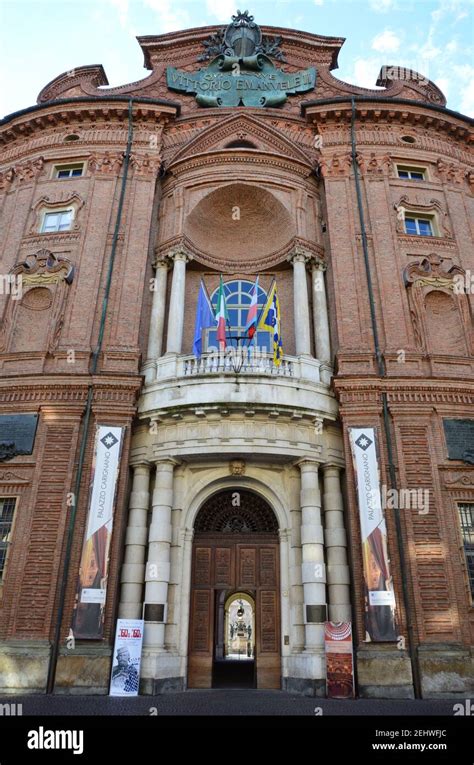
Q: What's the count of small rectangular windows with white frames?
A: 4